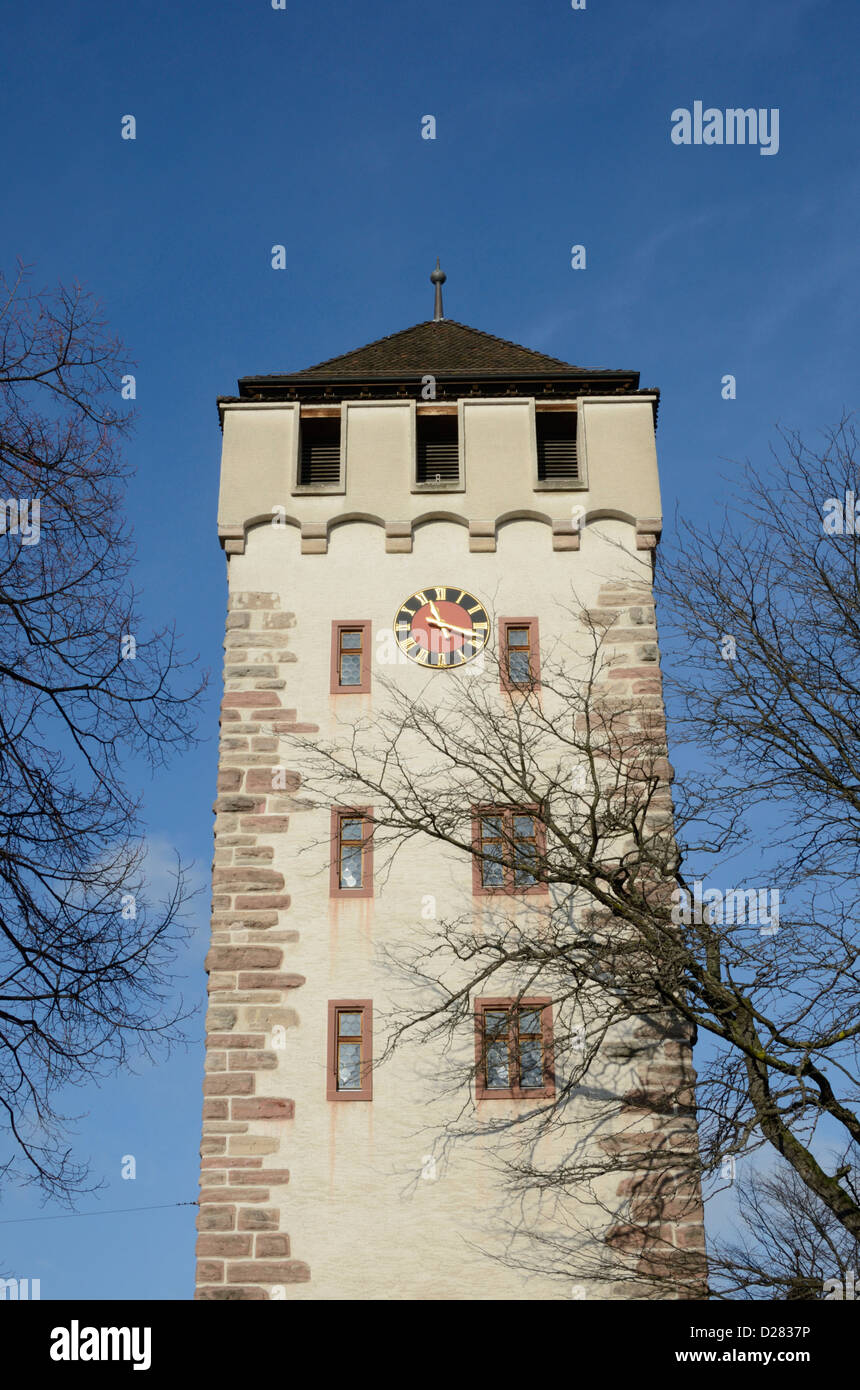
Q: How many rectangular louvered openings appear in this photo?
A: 3